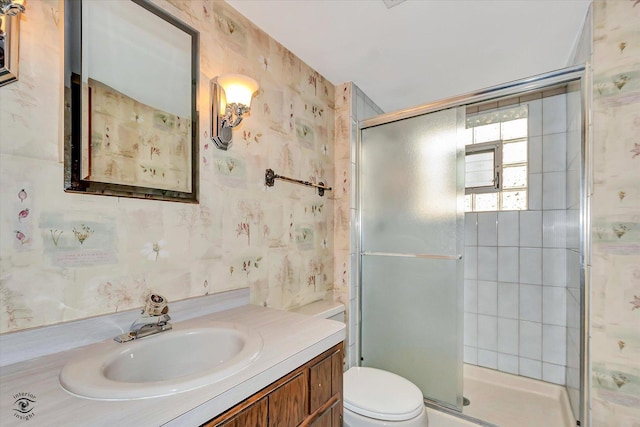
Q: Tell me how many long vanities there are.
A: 1